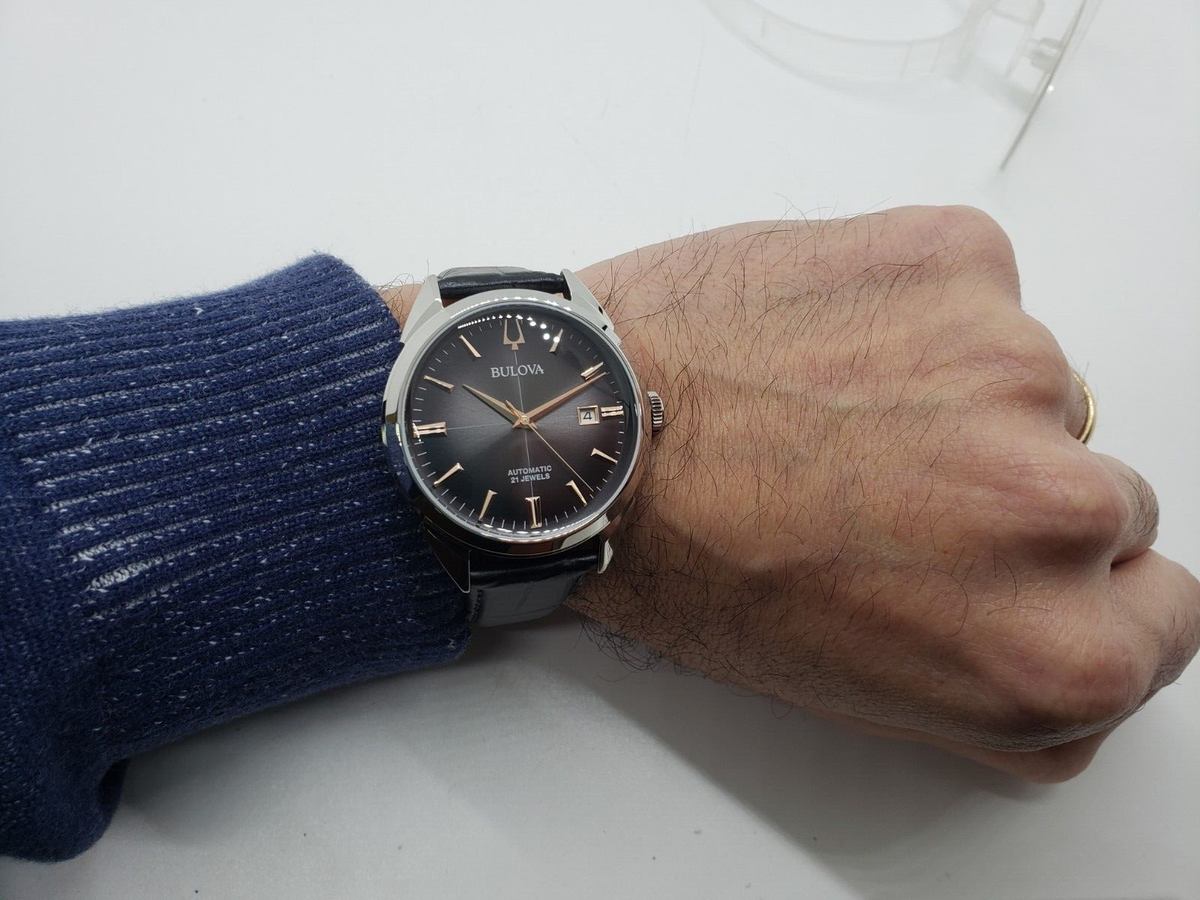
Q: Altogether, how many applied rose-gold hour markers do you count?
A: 11